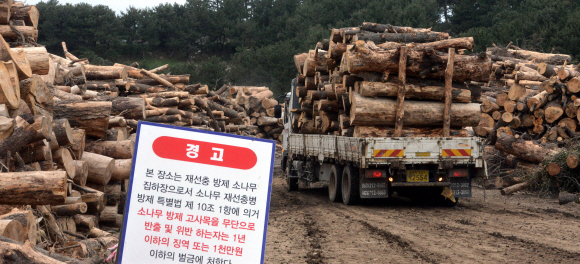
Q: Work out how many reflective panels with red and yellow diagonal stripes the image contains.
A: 2